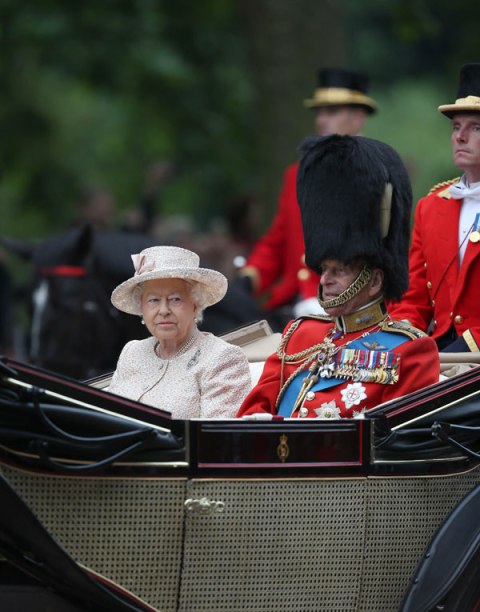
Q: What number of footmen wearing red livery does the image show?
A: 2